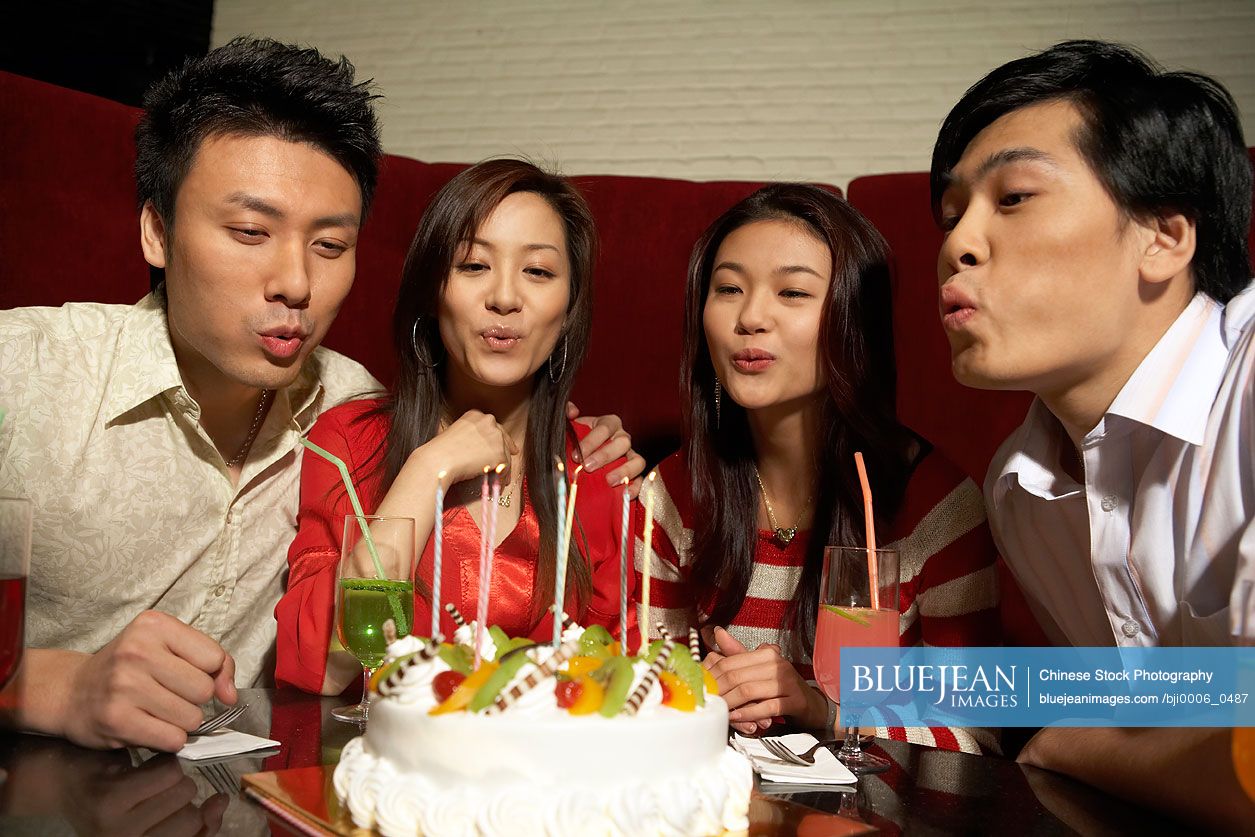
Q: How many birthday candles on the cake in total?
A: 7